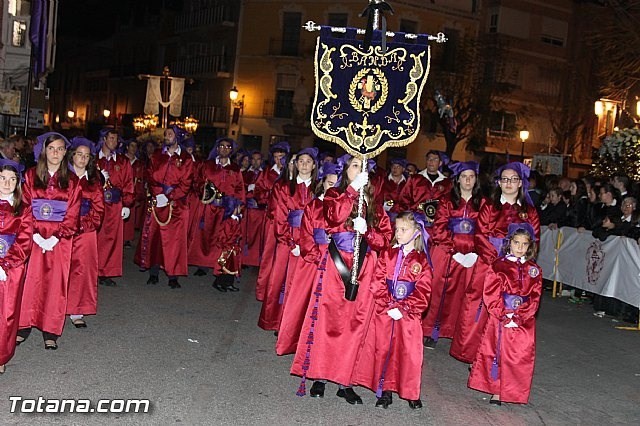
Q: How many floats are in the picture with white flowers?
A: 1